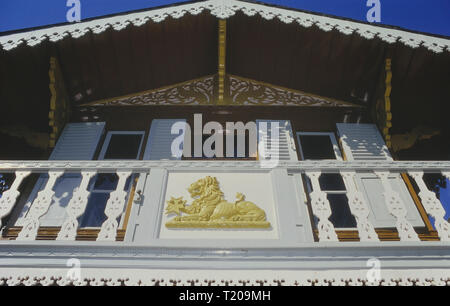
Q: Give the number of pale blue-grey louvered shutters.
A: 4